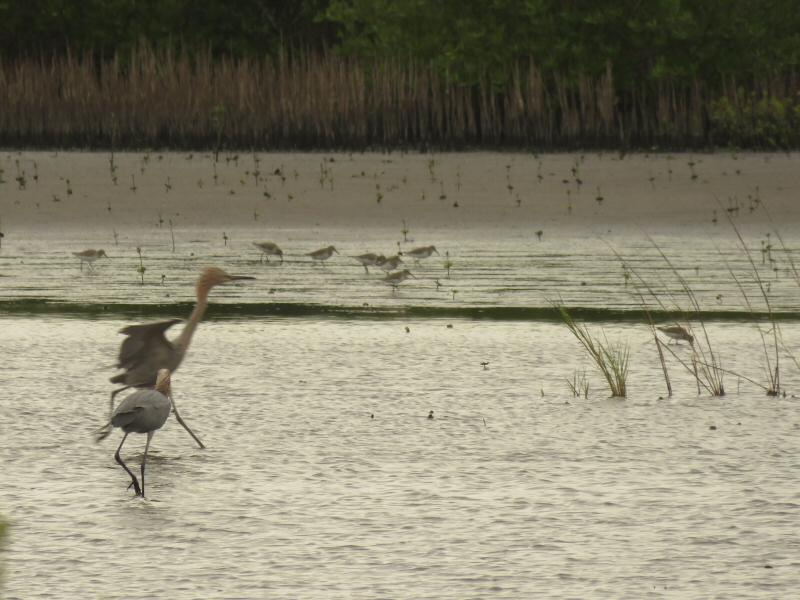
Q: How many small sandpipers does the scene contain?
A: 8